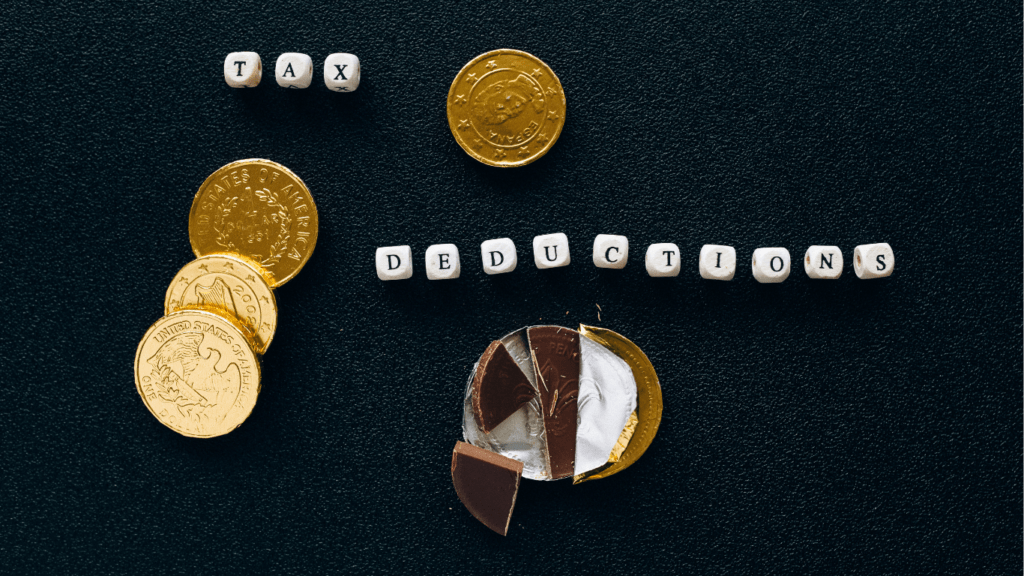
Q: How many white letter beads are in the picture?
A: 13